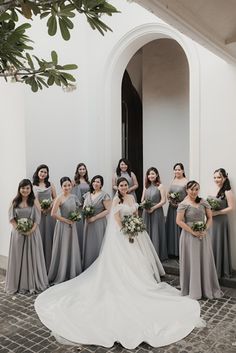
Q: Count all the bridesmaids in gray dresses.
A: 10